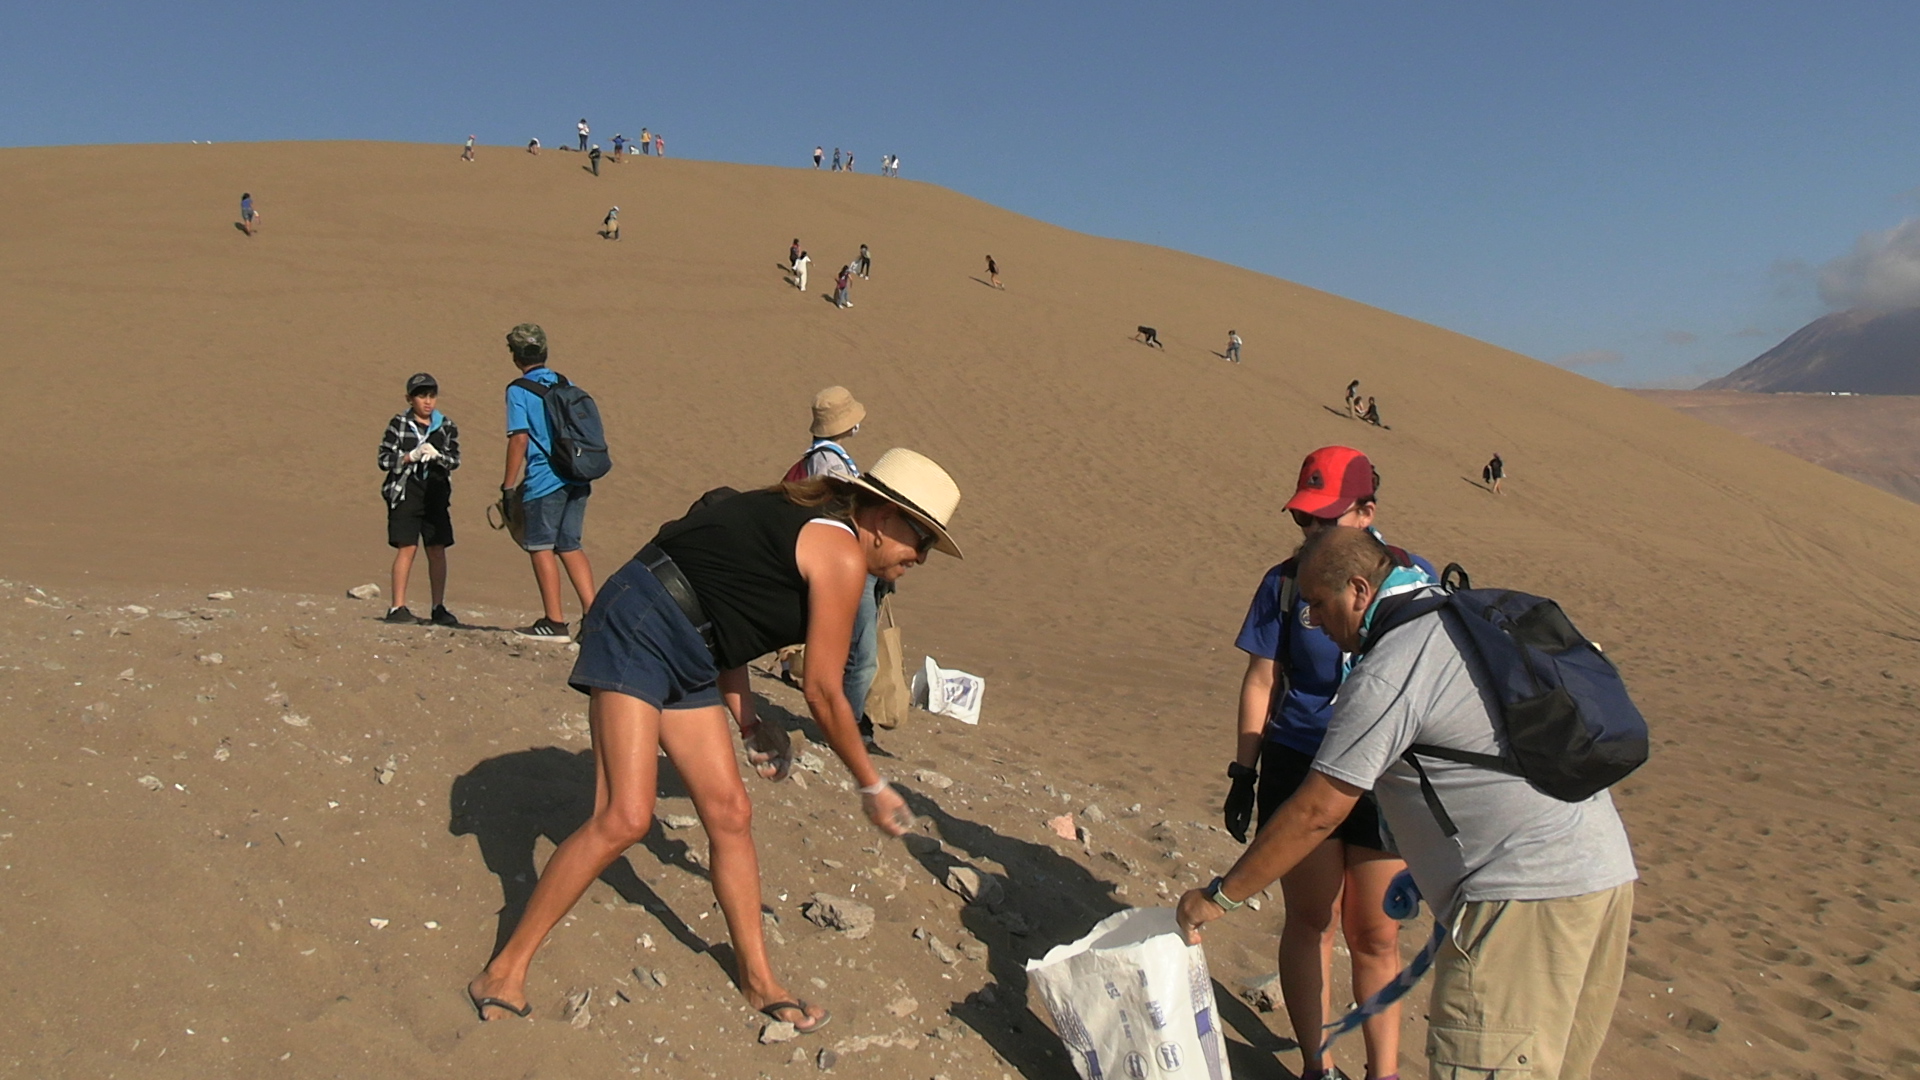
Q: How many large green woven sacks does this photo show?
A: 0